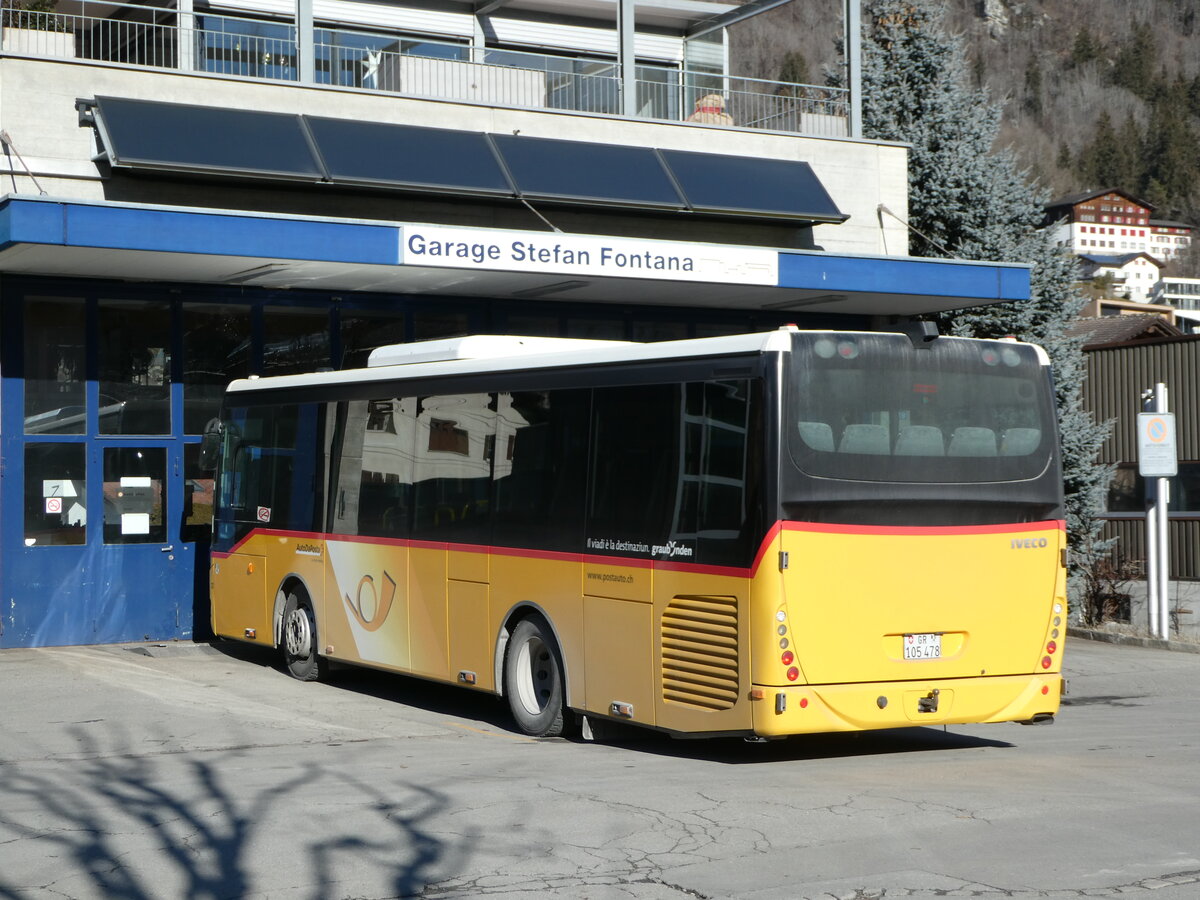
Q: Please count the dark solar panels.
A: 4